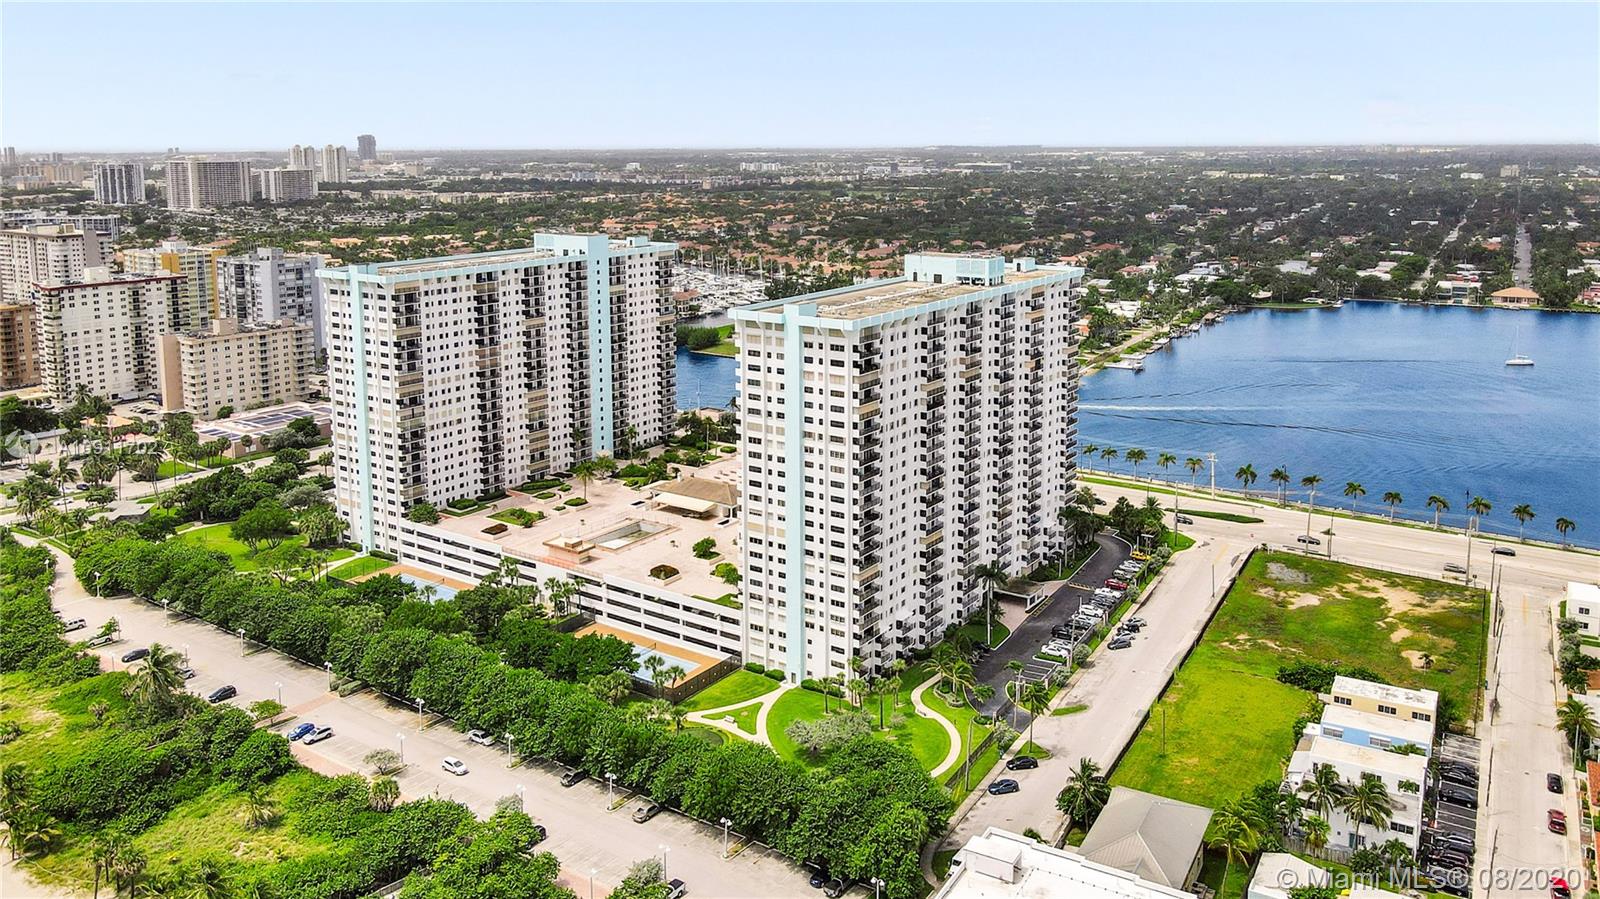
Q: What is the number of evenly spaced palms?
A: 14